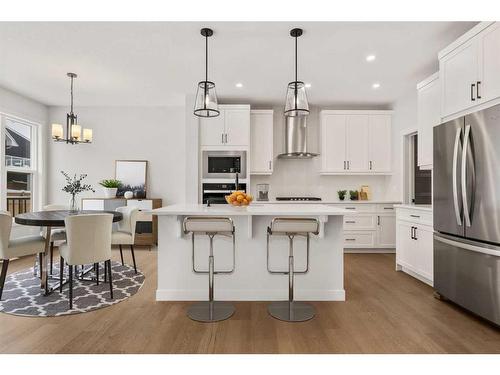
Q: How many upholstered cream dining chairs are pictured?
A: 4